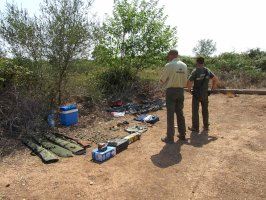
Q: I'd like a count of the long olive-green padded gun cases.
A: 3